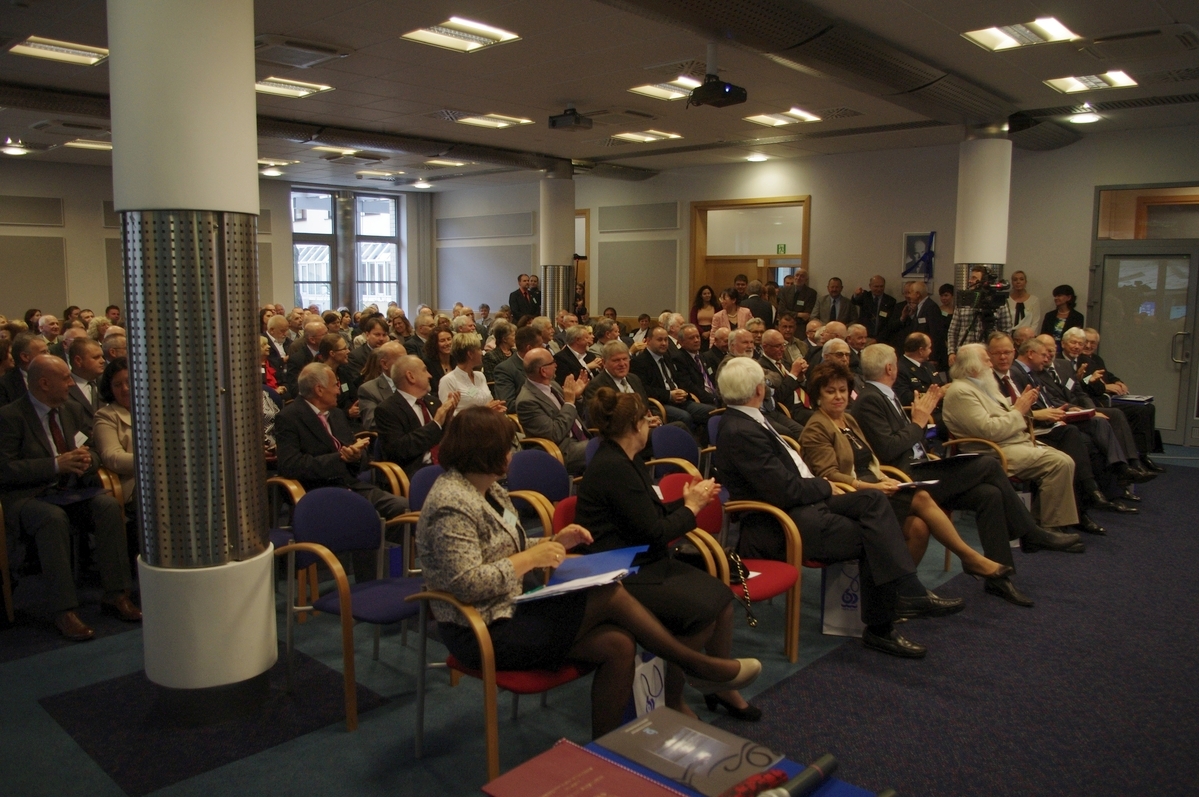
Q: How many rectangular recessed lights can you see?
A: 14